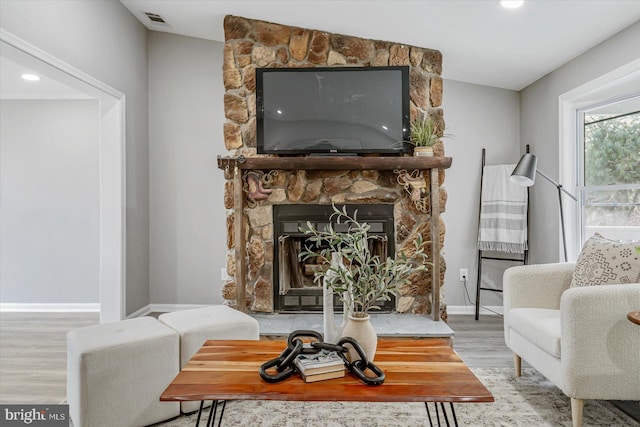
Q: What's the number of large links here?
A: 6